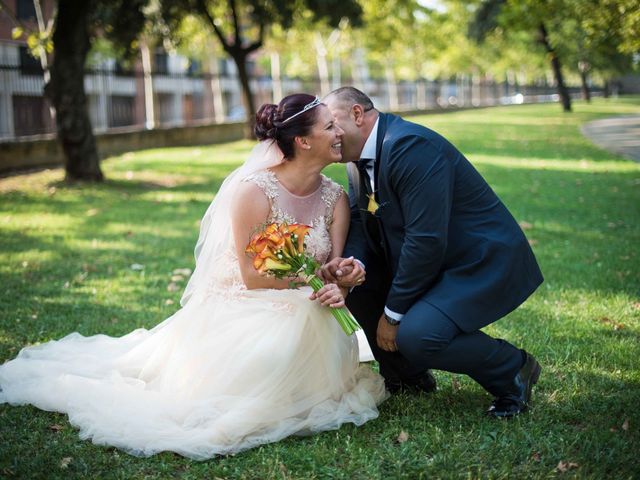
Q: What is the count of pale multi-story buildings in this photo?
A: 1